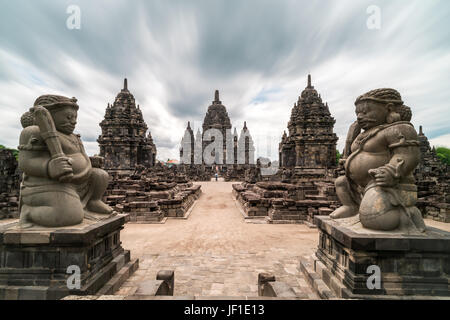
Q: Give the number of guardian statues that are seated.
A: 2